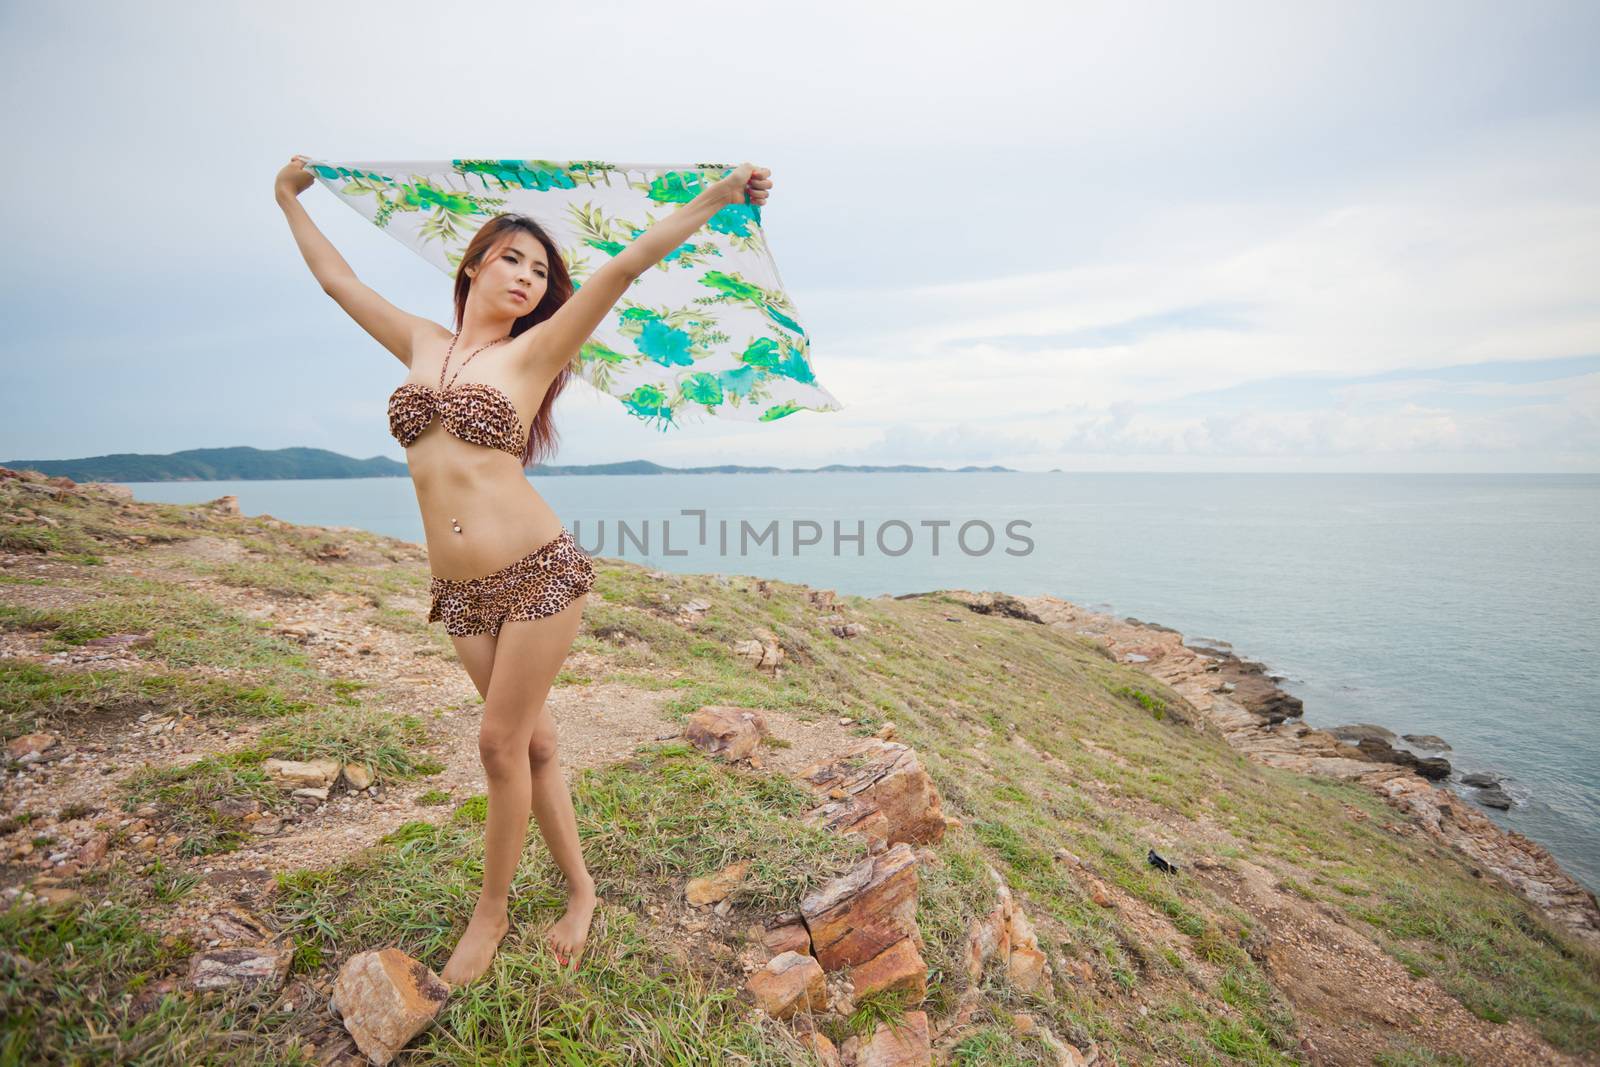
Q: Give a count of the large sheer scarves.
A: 1